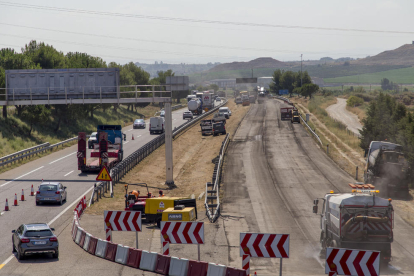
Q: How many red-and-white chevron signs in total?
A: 4